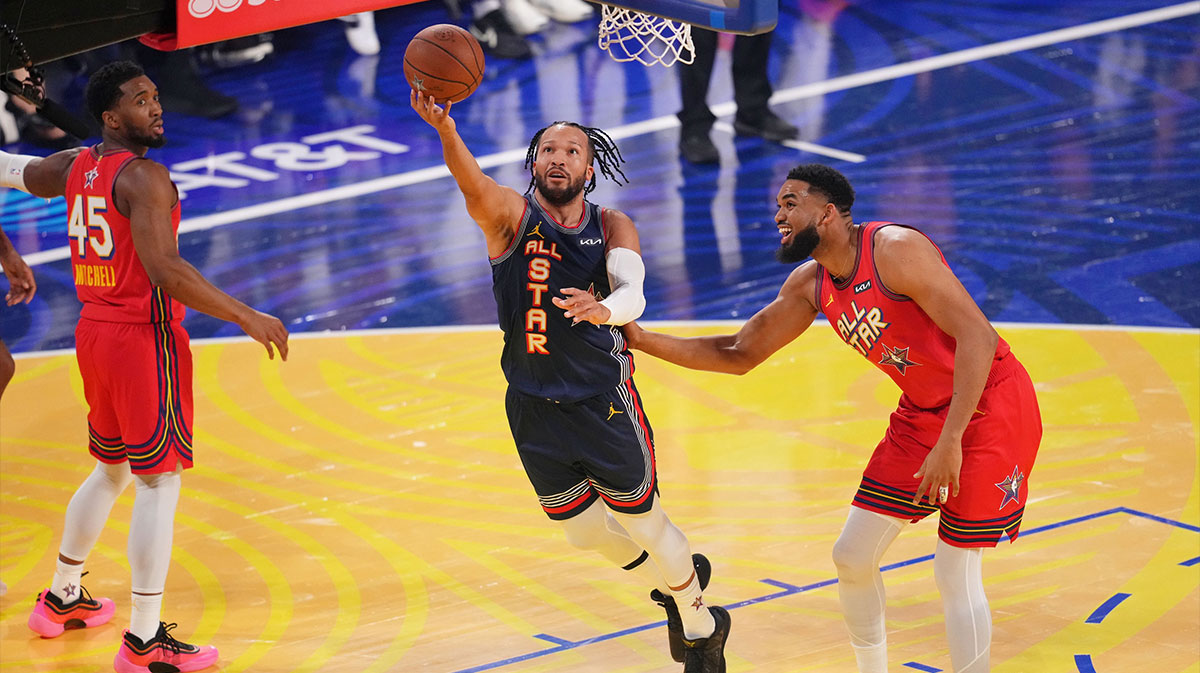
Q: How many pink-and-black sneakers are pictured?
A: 2